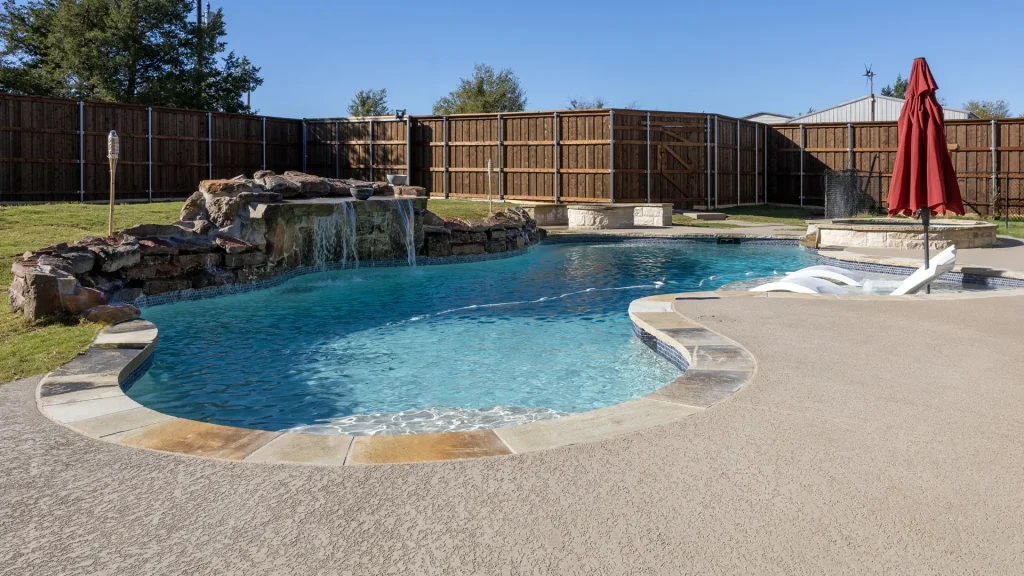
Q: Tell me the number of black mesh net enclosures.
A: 1